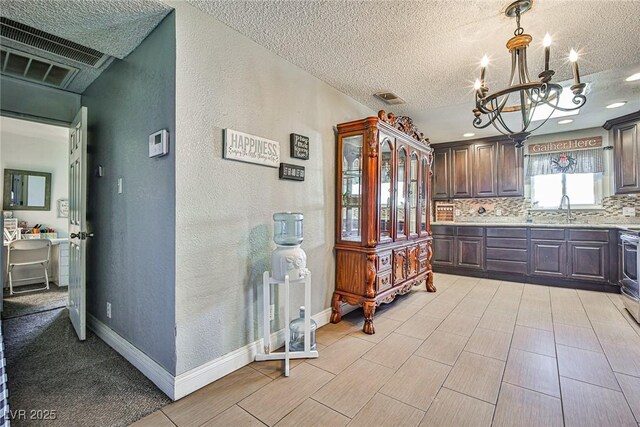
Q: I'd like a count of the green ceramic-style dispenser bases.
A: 0